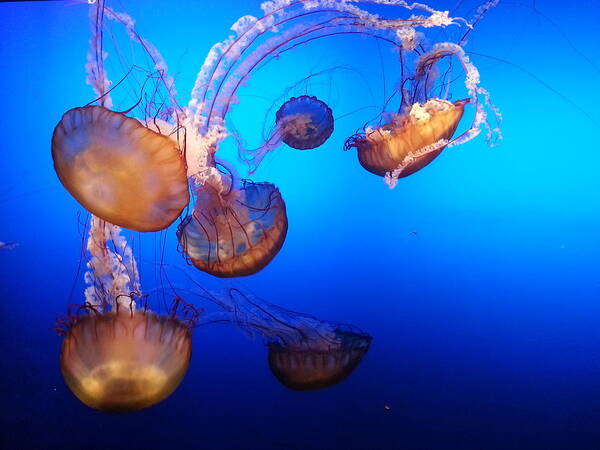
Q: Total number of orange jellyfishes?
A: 5